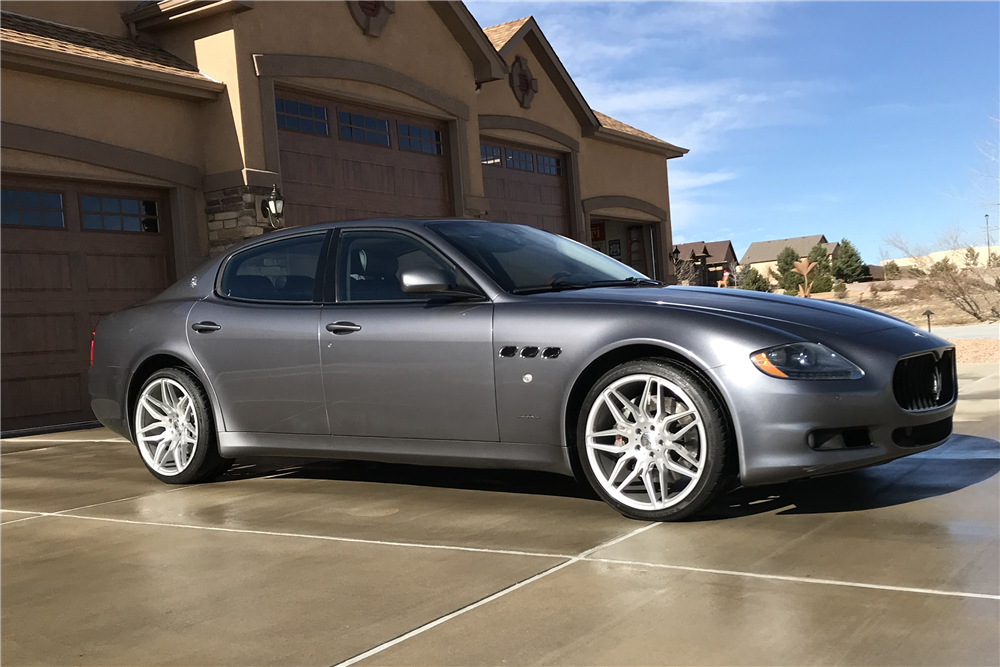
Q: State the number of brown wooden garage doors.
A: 3